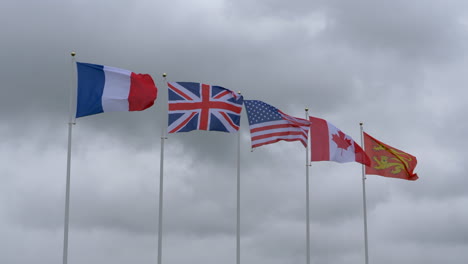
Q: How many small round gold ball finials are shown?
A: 5